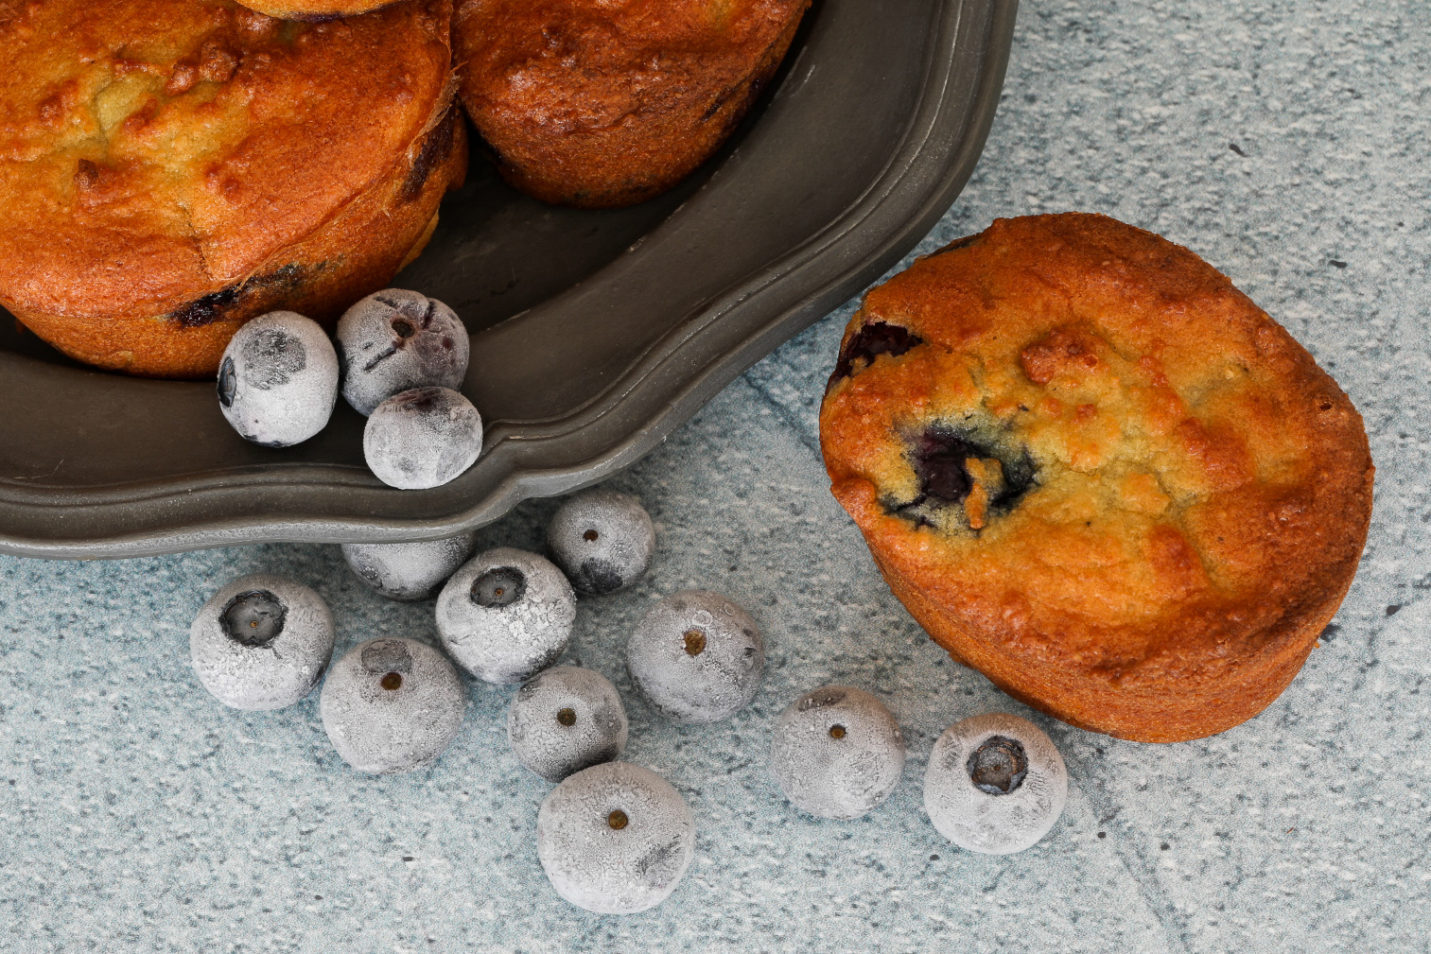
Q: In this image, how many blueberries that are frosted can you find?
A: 13